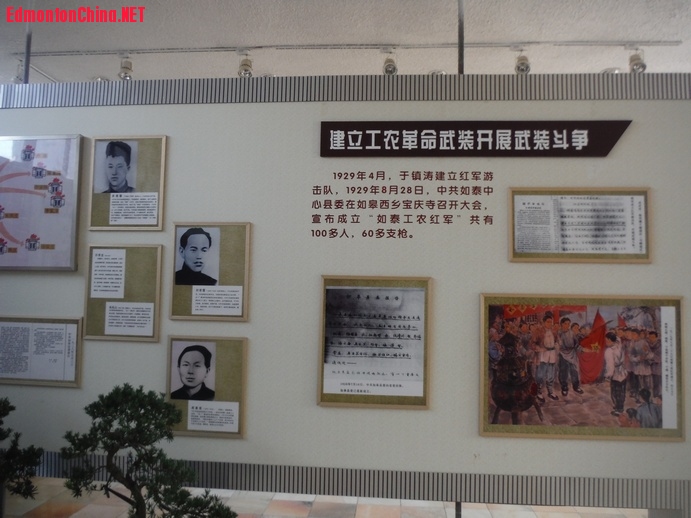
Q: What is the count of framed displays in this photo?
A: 9